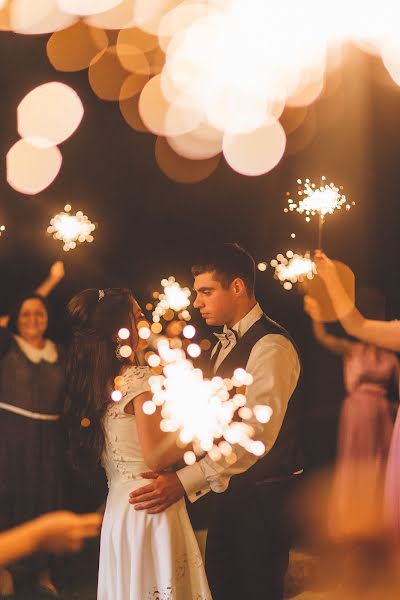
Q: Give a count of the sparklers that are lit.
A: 5